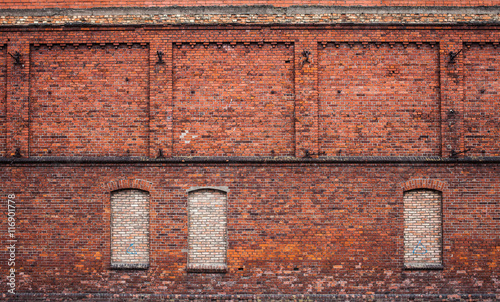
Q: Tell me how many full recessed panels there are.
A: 3